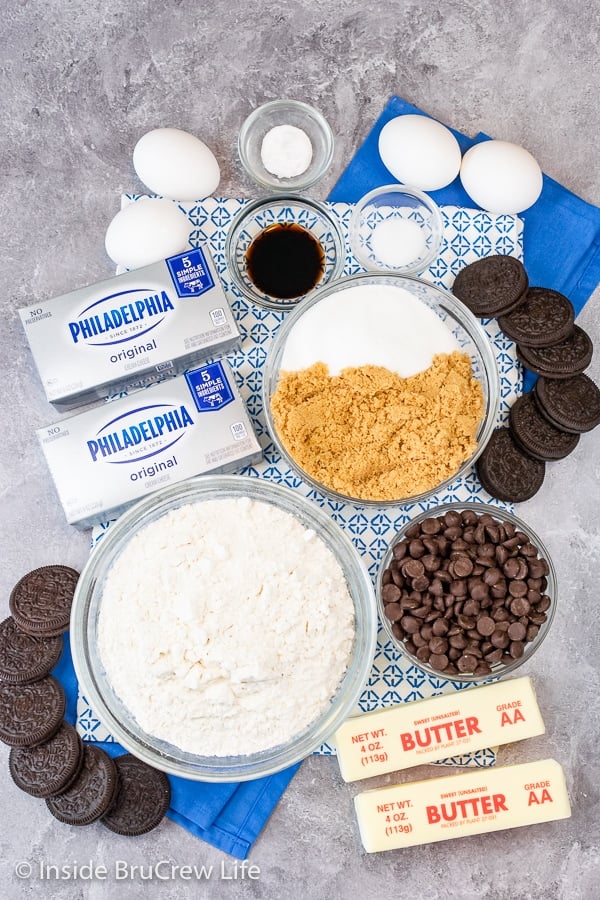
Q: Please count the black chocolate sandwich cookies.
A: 12